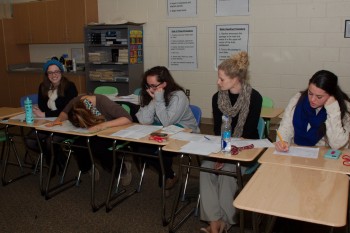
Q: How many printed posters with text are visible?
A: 4